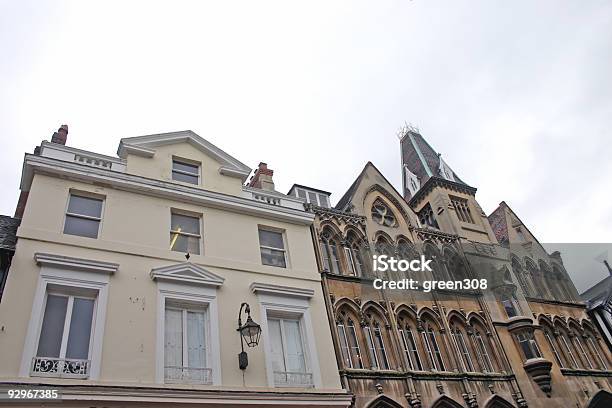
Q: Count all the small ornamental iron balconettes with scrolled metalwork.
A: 3